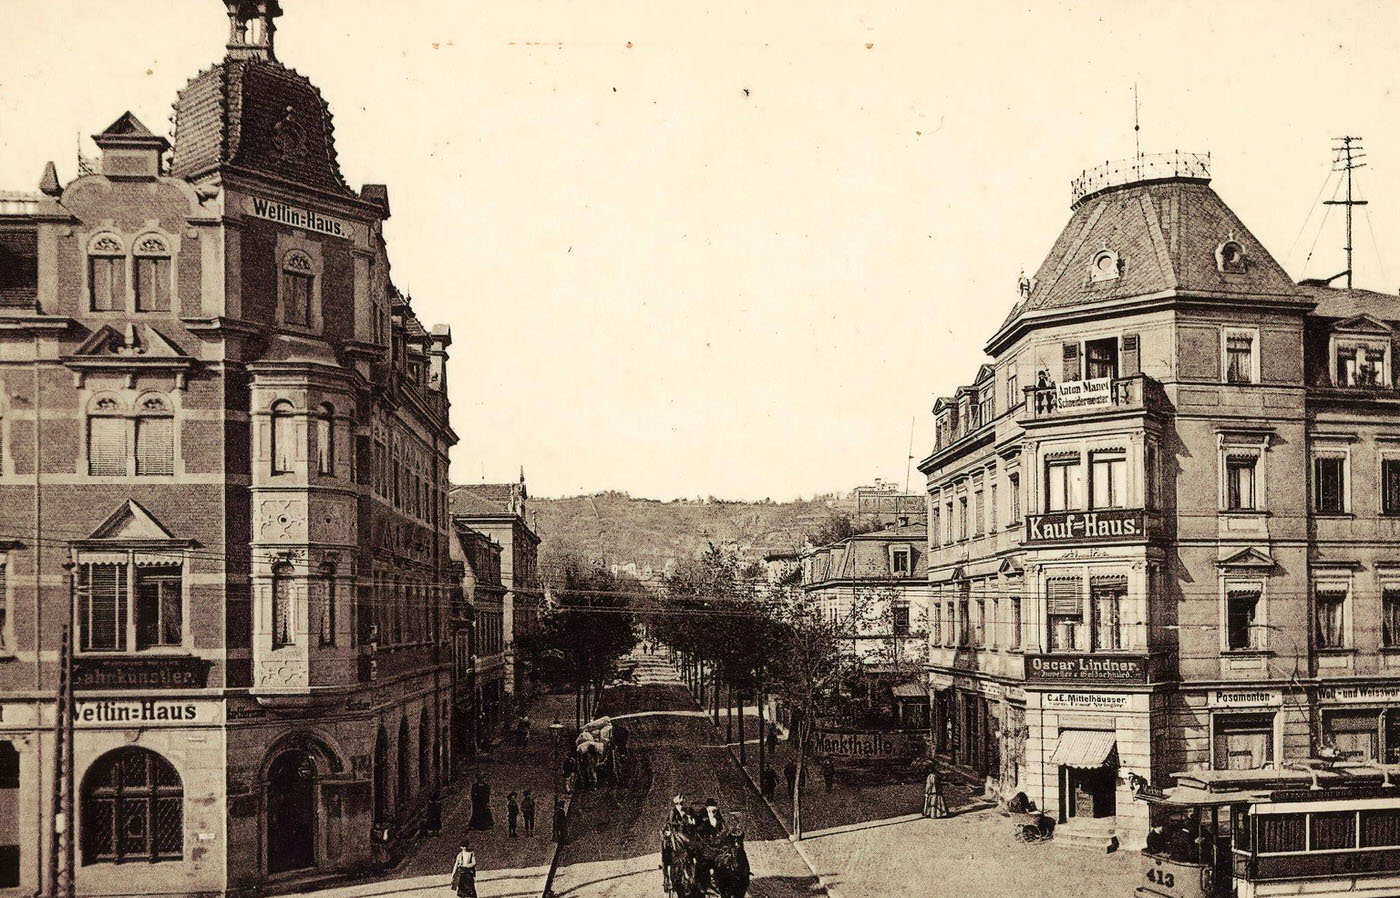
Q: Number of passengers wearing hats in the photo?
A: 2